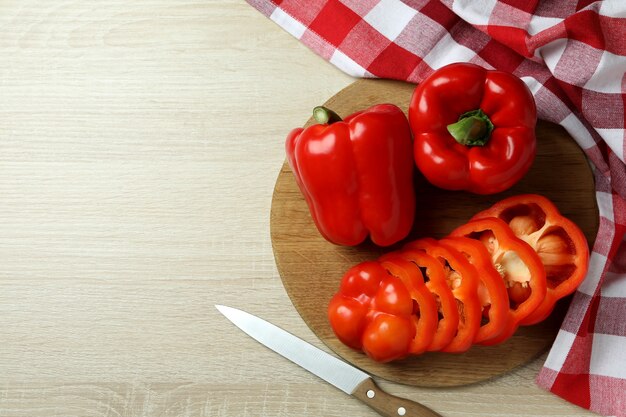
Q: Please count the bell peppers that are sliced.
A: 1